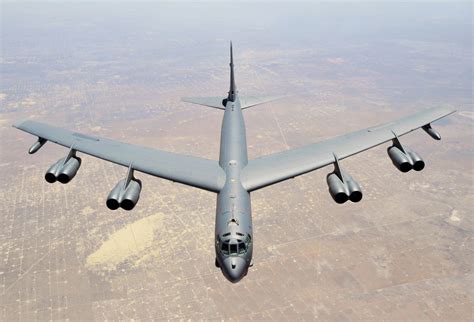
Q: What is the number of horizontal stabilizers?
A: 2